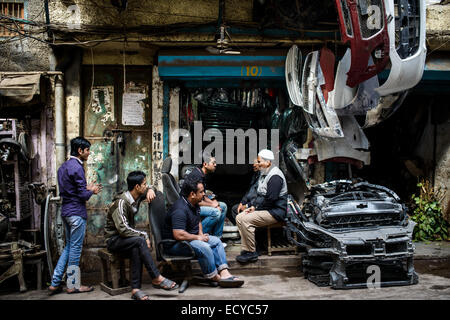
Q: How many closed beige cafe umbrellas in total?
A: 0